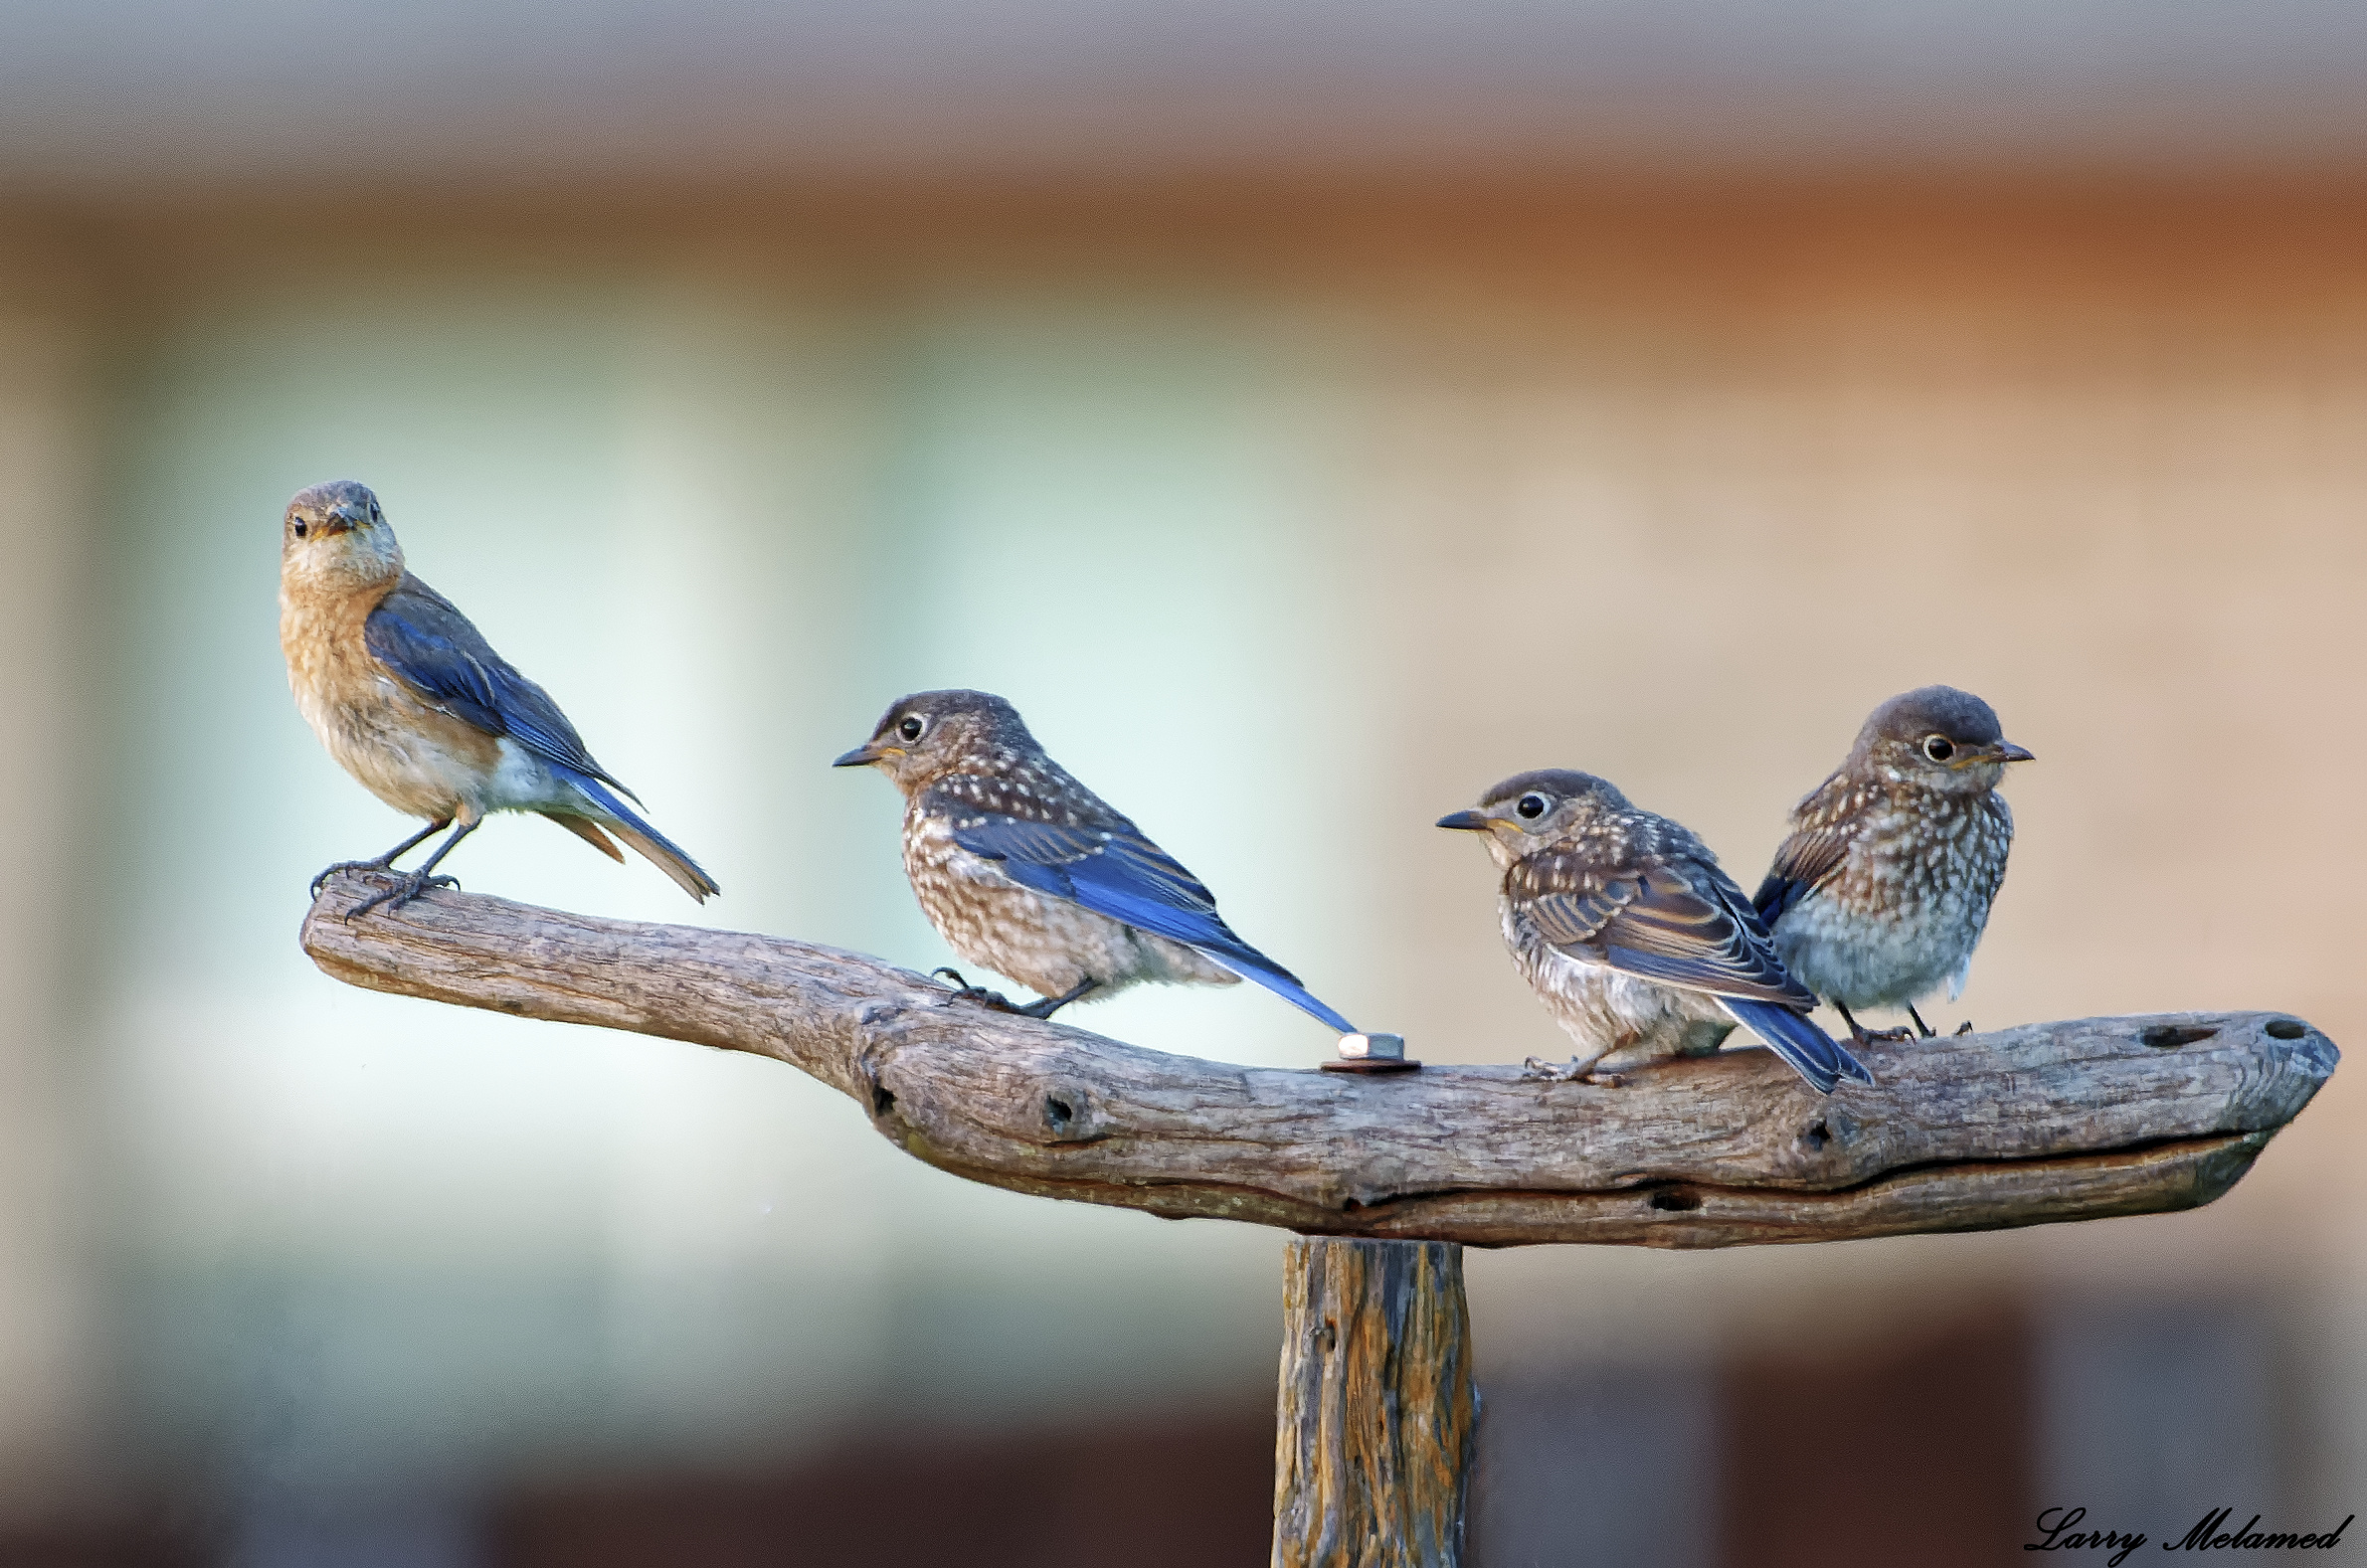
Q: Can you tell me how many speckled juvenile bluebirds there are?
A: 3